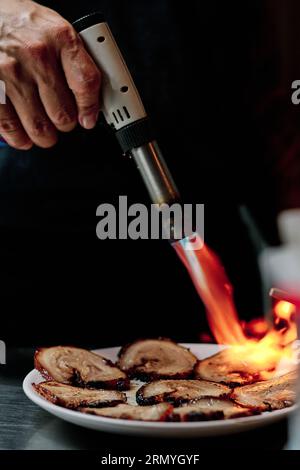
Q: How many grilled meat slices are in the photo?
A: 8